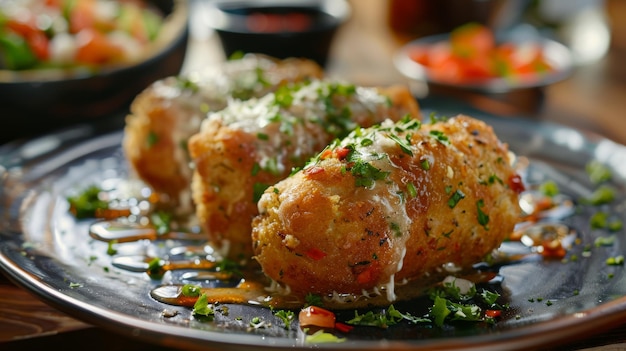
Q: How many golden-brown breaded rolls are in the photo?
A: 3